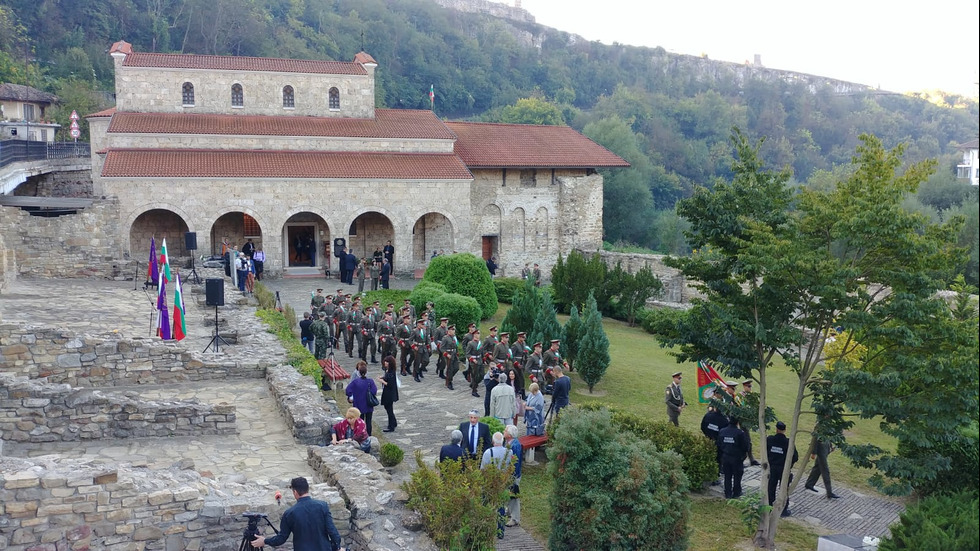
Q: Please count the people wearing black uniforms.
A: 3